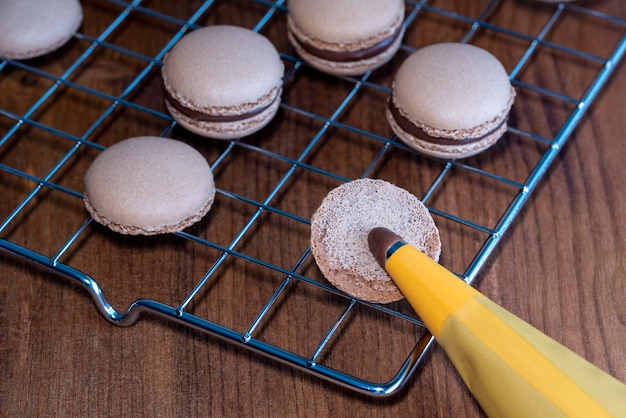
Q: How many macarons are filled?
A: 3